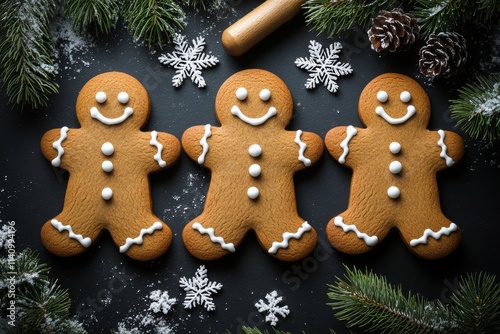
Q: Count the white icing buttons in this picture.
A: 9